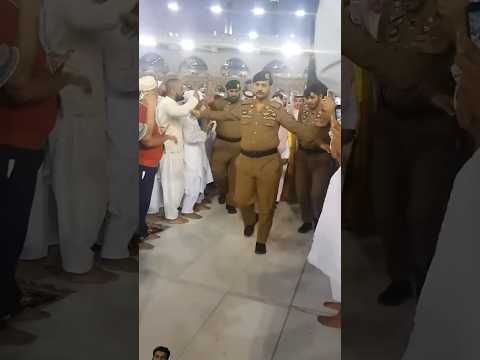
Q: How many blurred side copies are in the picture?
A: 2